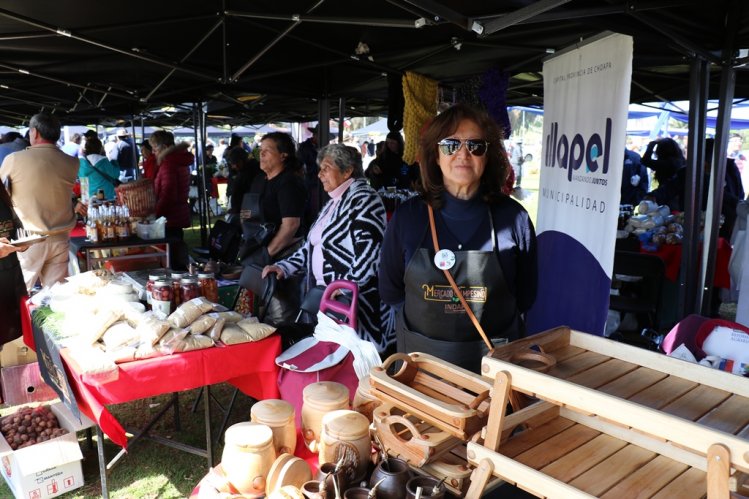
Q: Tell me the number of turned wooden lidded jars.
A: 5